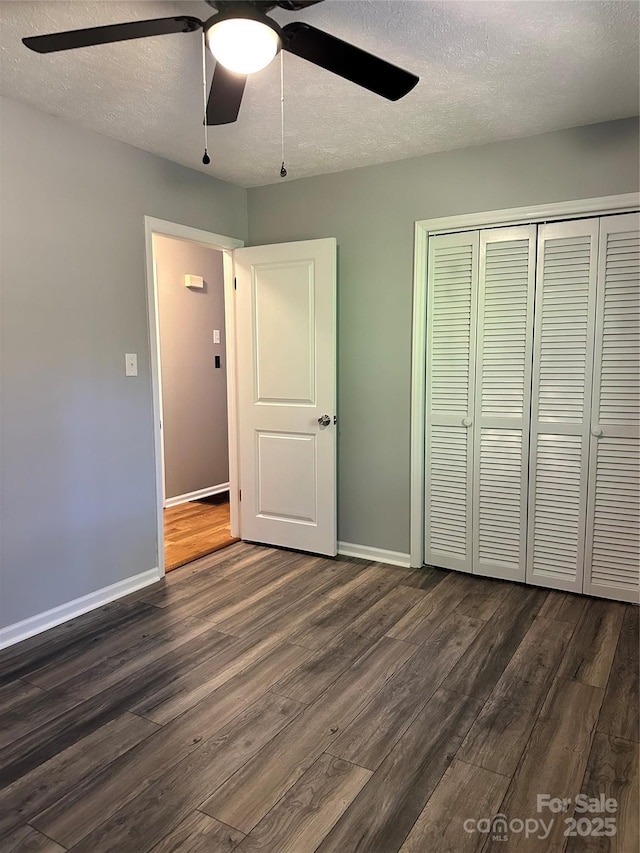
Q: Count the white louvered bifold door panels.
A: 4